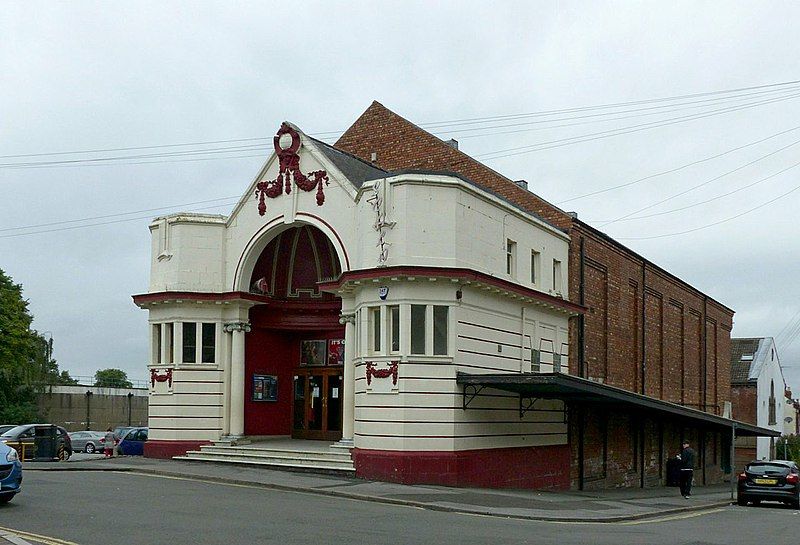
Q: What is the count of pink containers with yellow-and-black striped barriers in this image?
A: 0